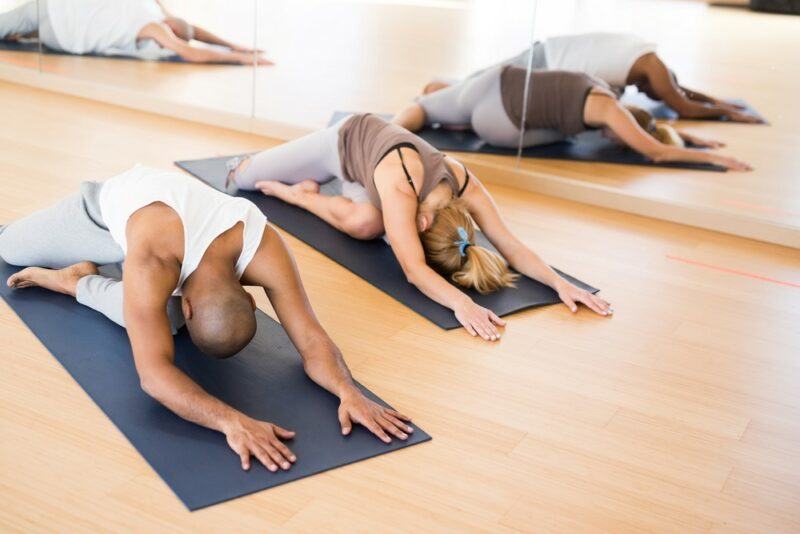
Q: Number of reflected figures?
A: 3